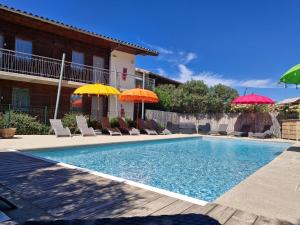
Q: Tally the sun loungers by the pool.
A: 9